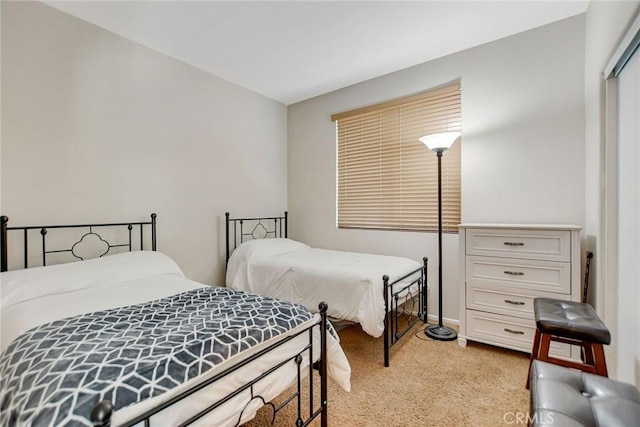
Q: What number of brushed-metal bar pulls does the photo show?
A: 4